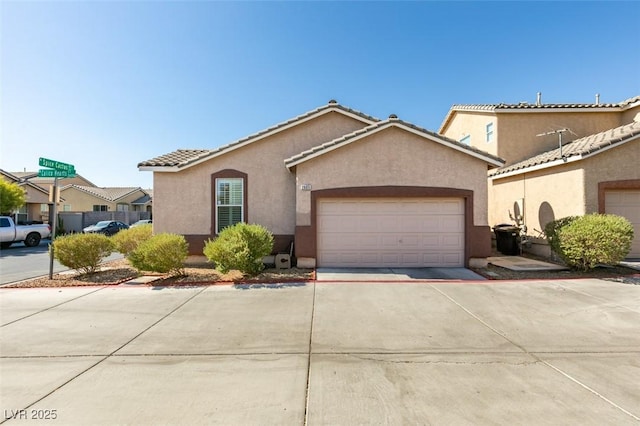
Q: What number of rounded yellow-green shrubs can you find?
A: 5